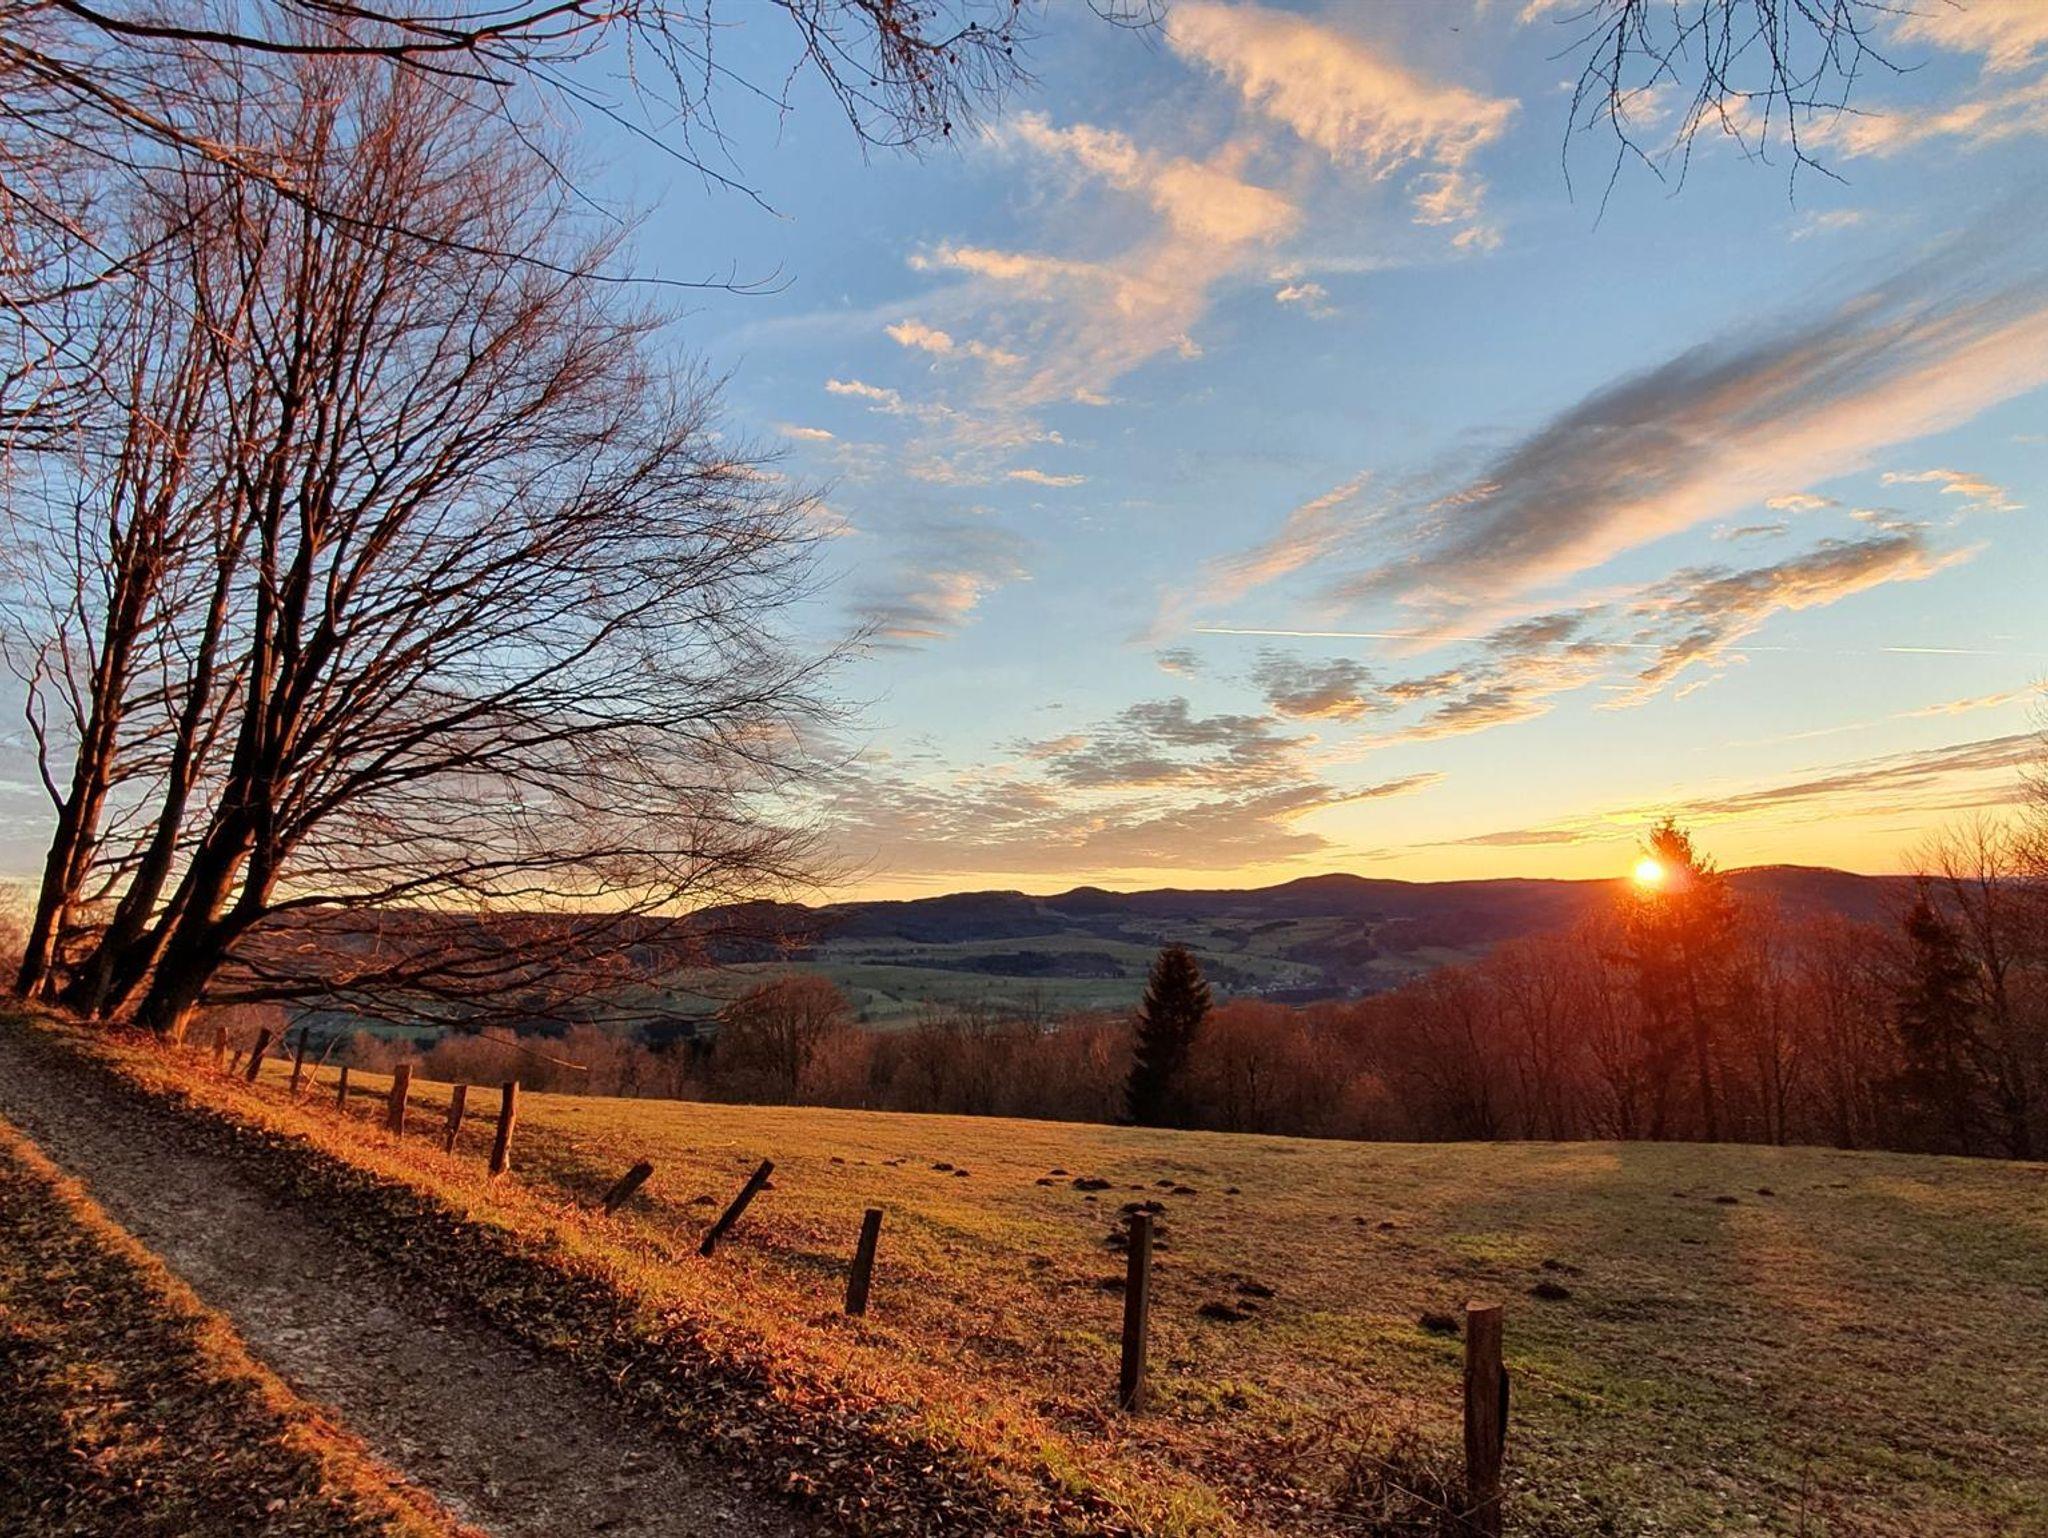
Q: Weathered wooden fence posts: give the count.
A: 13